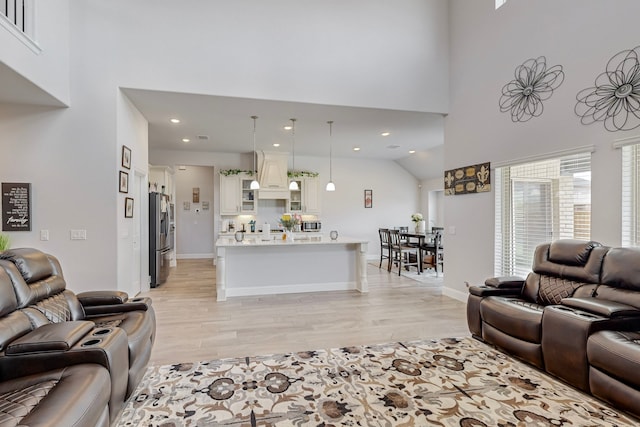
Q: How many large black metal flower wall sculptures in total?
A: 2